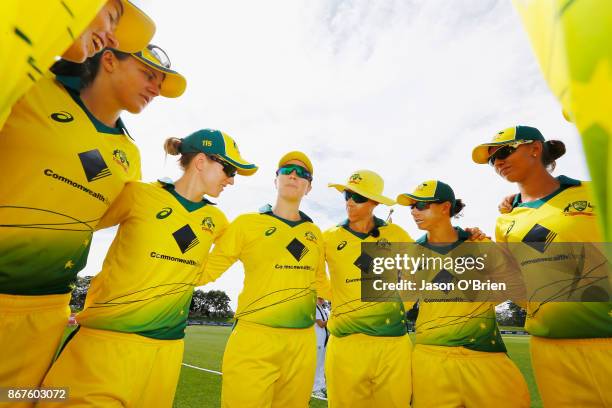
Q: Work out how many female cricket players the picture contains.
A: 7